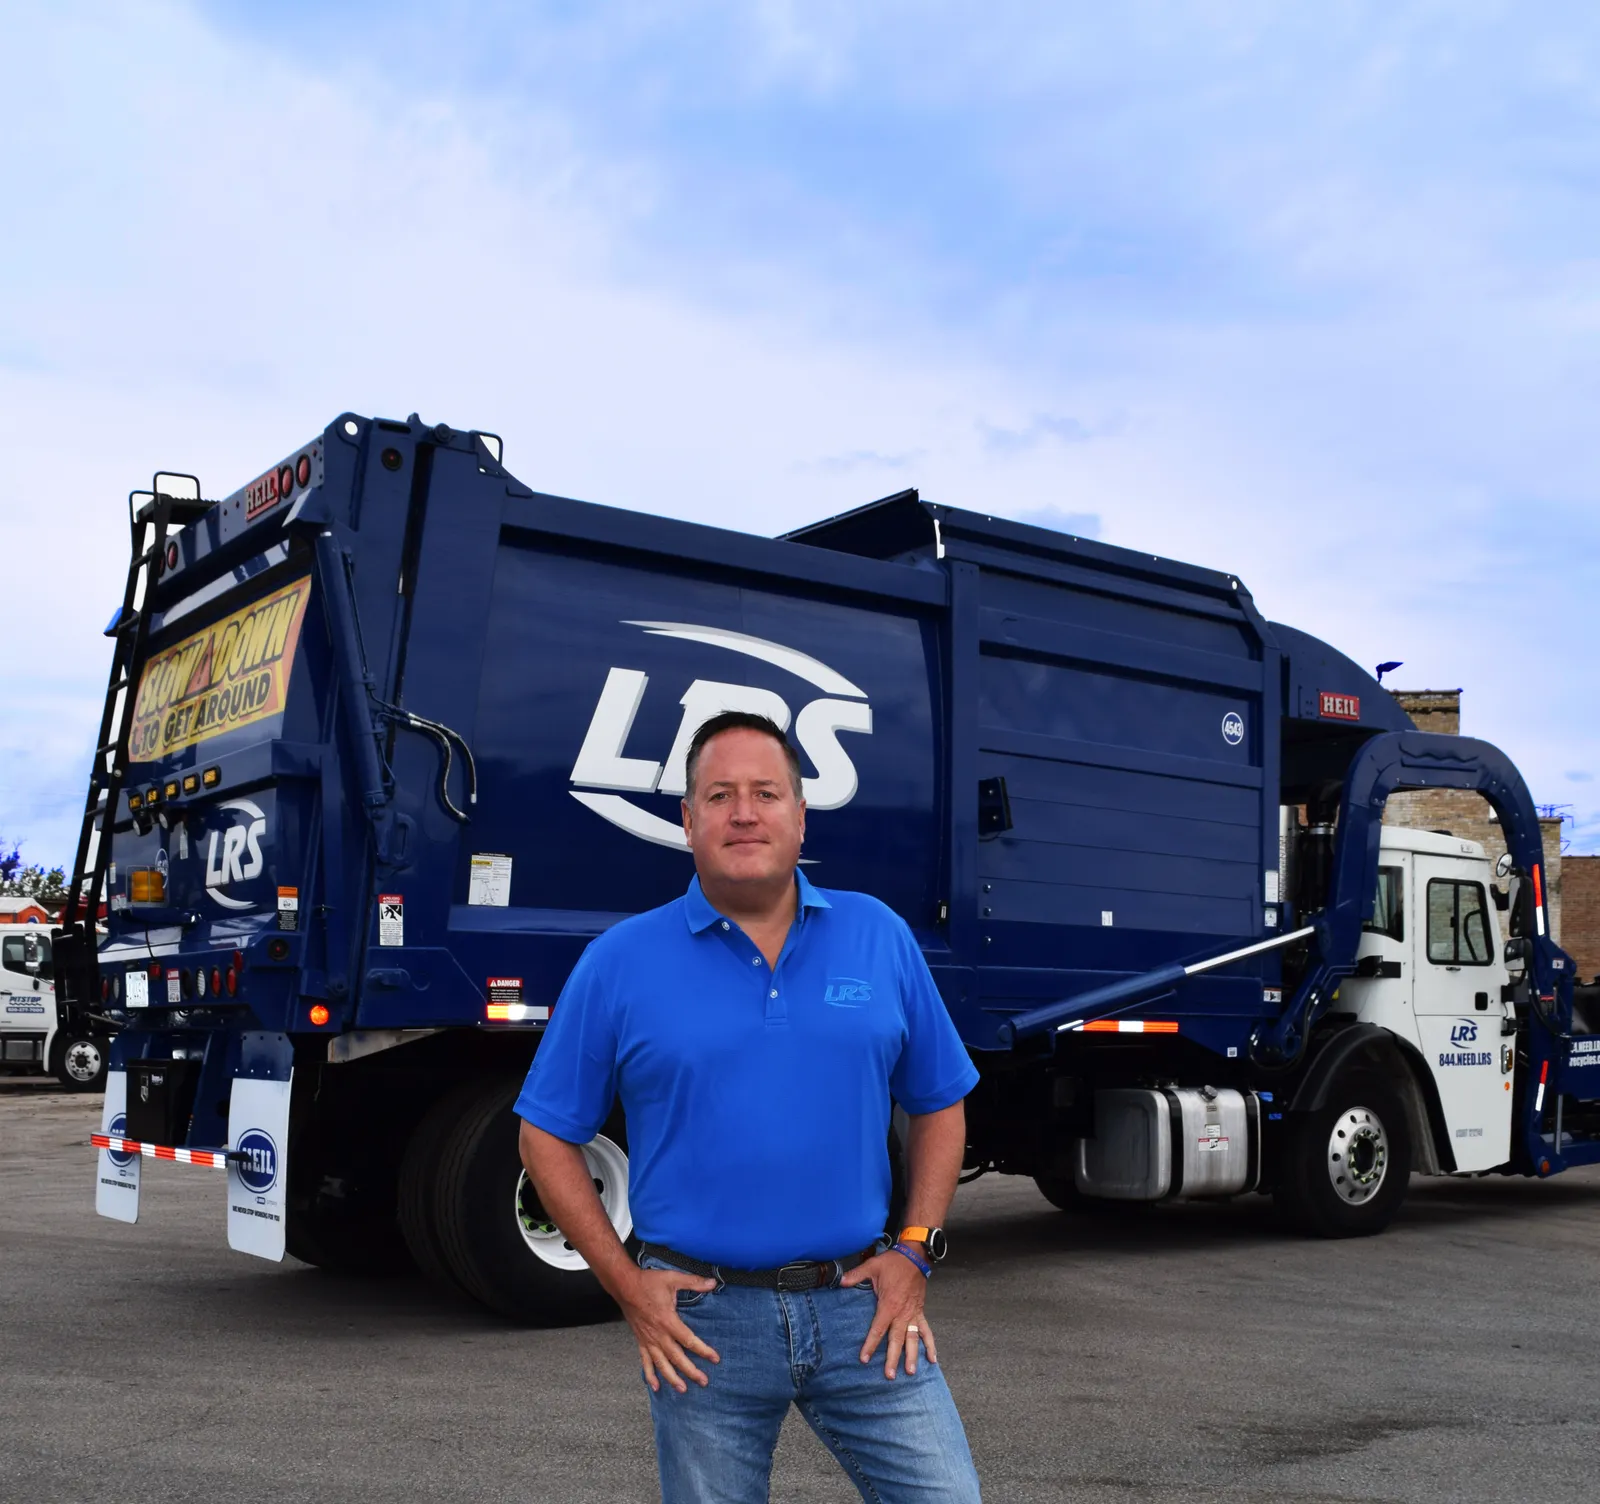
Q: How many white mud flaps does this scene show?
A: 2